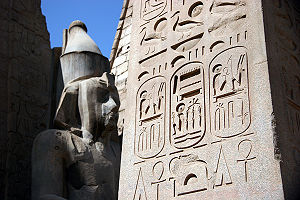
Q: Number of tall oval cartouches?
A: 3